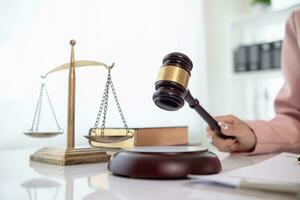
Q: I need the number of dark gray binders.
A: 4